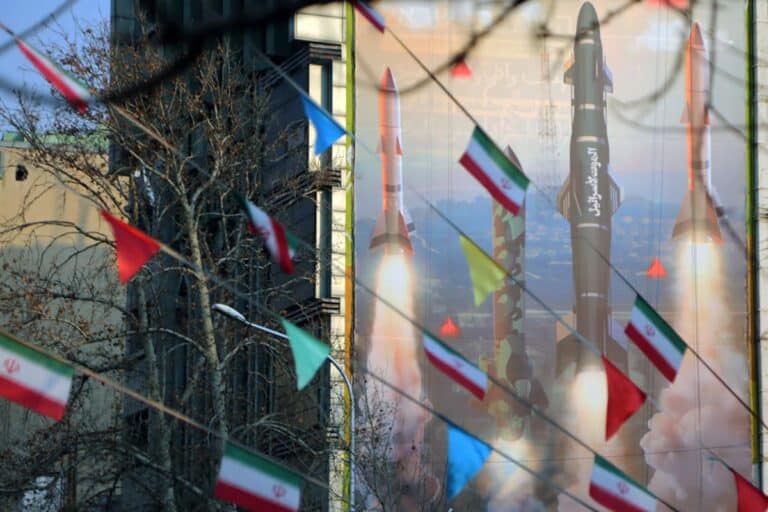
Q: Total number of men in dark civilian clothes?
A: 0